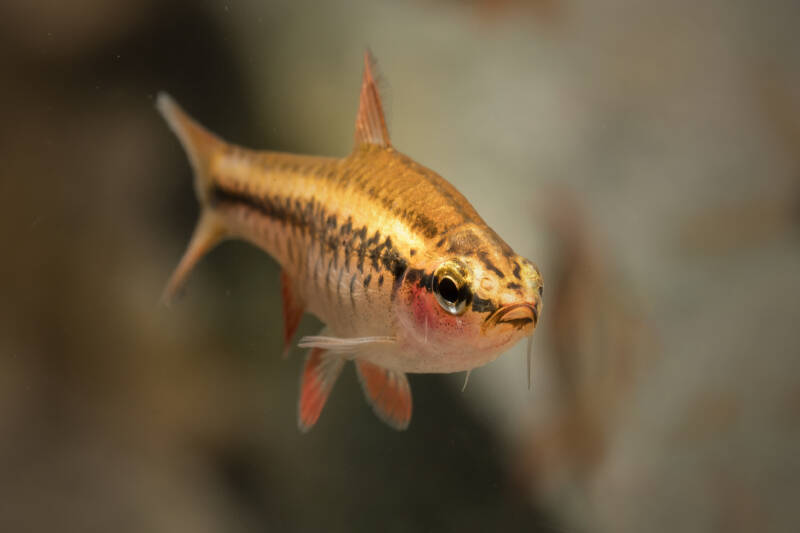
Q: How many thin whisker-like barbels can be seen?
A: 2